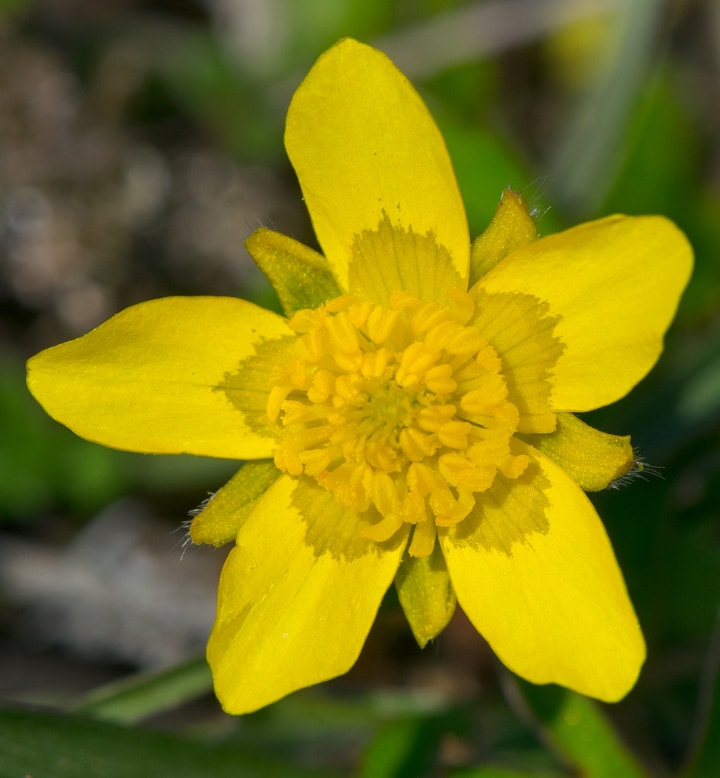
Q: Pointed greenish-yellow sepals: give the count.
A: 5